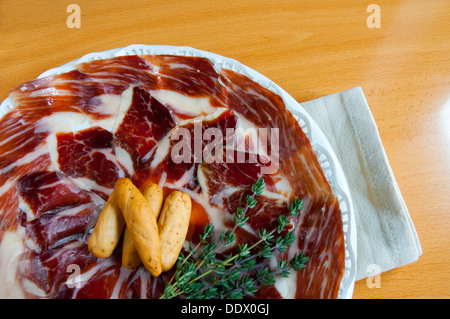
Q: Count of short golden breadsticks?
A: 4